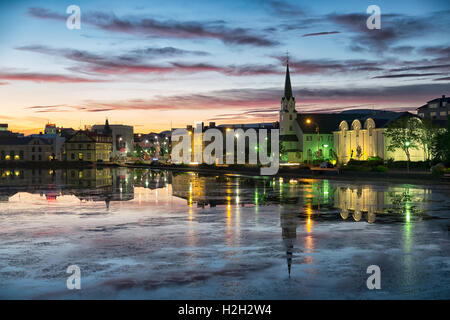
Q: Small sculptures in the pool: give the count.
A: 0